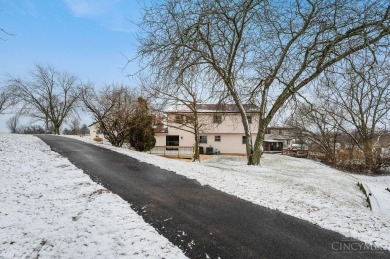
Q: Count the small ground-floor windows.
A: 3